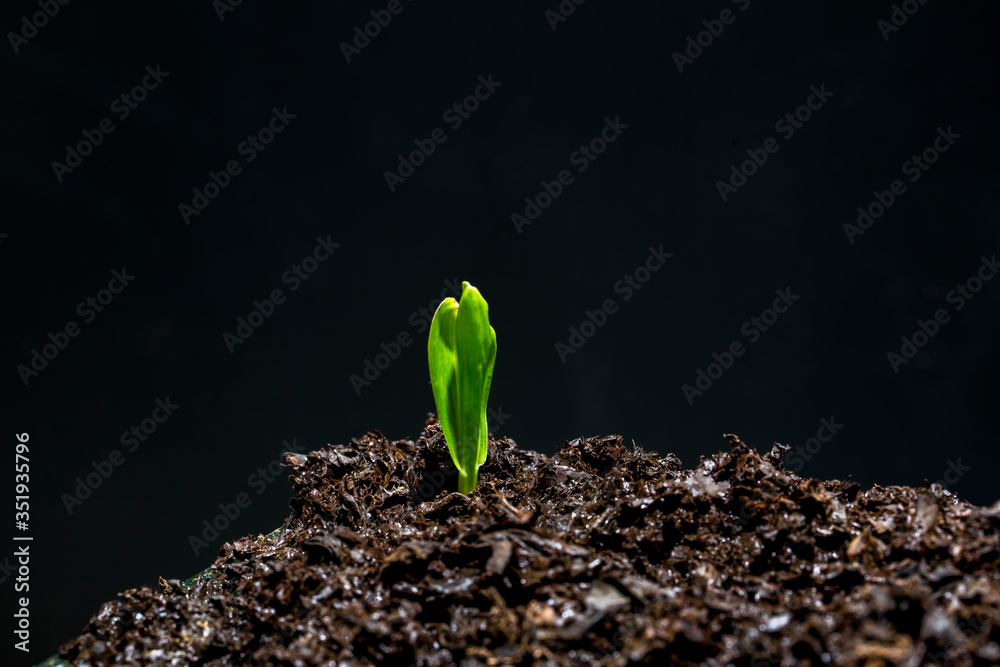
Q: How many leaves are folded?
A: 2